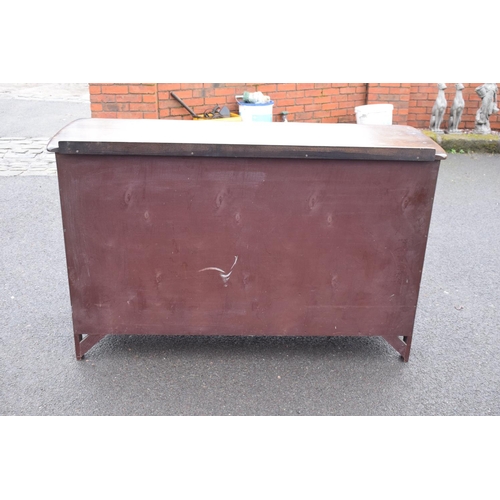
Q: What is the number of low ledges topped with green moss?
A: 1